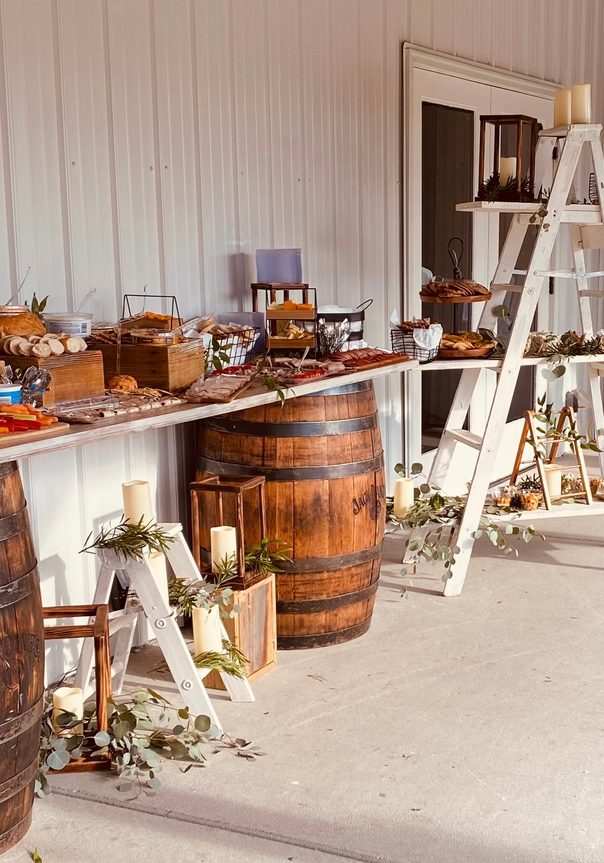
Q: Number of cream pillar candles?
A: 10